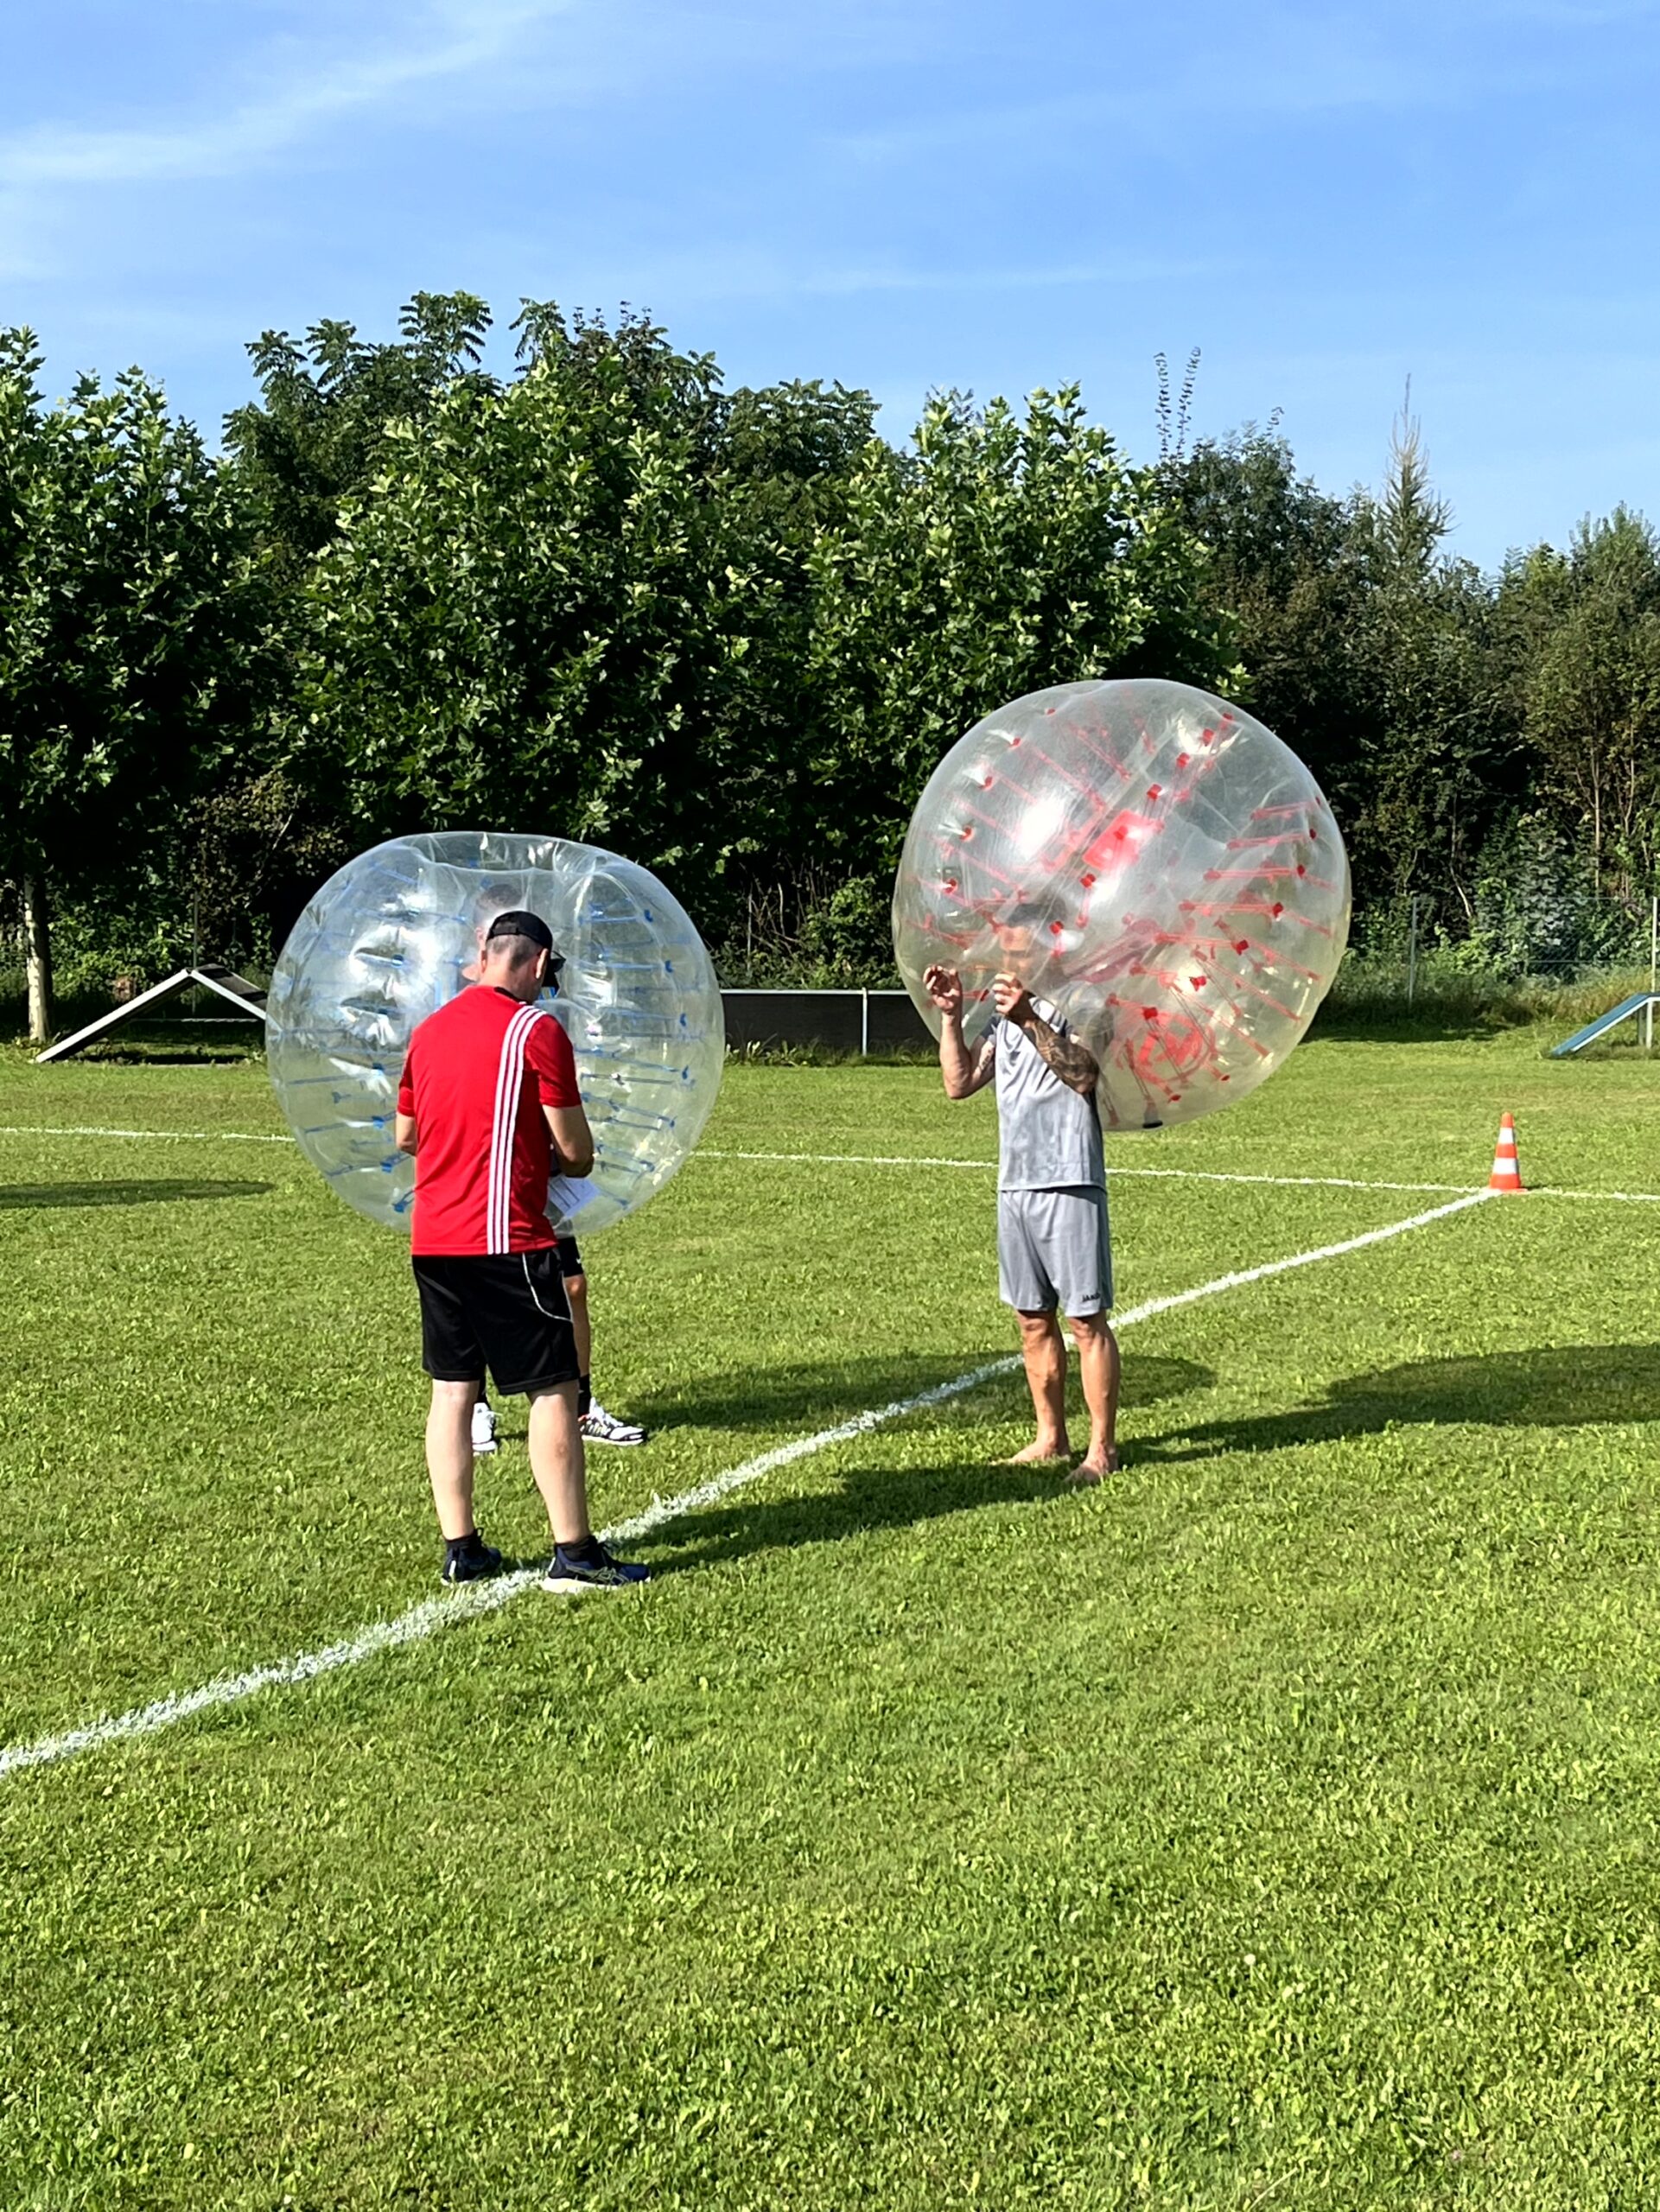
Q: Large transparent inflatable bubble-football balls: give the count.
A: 2